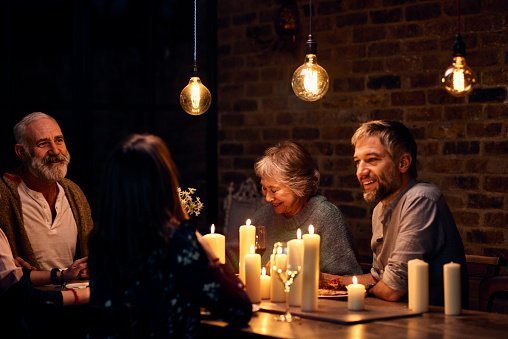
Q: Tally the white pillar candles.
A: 10